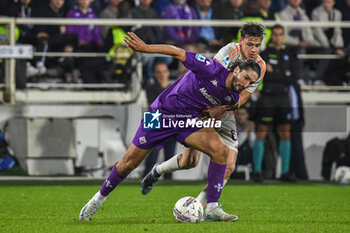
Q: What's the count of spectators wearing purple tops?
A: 2